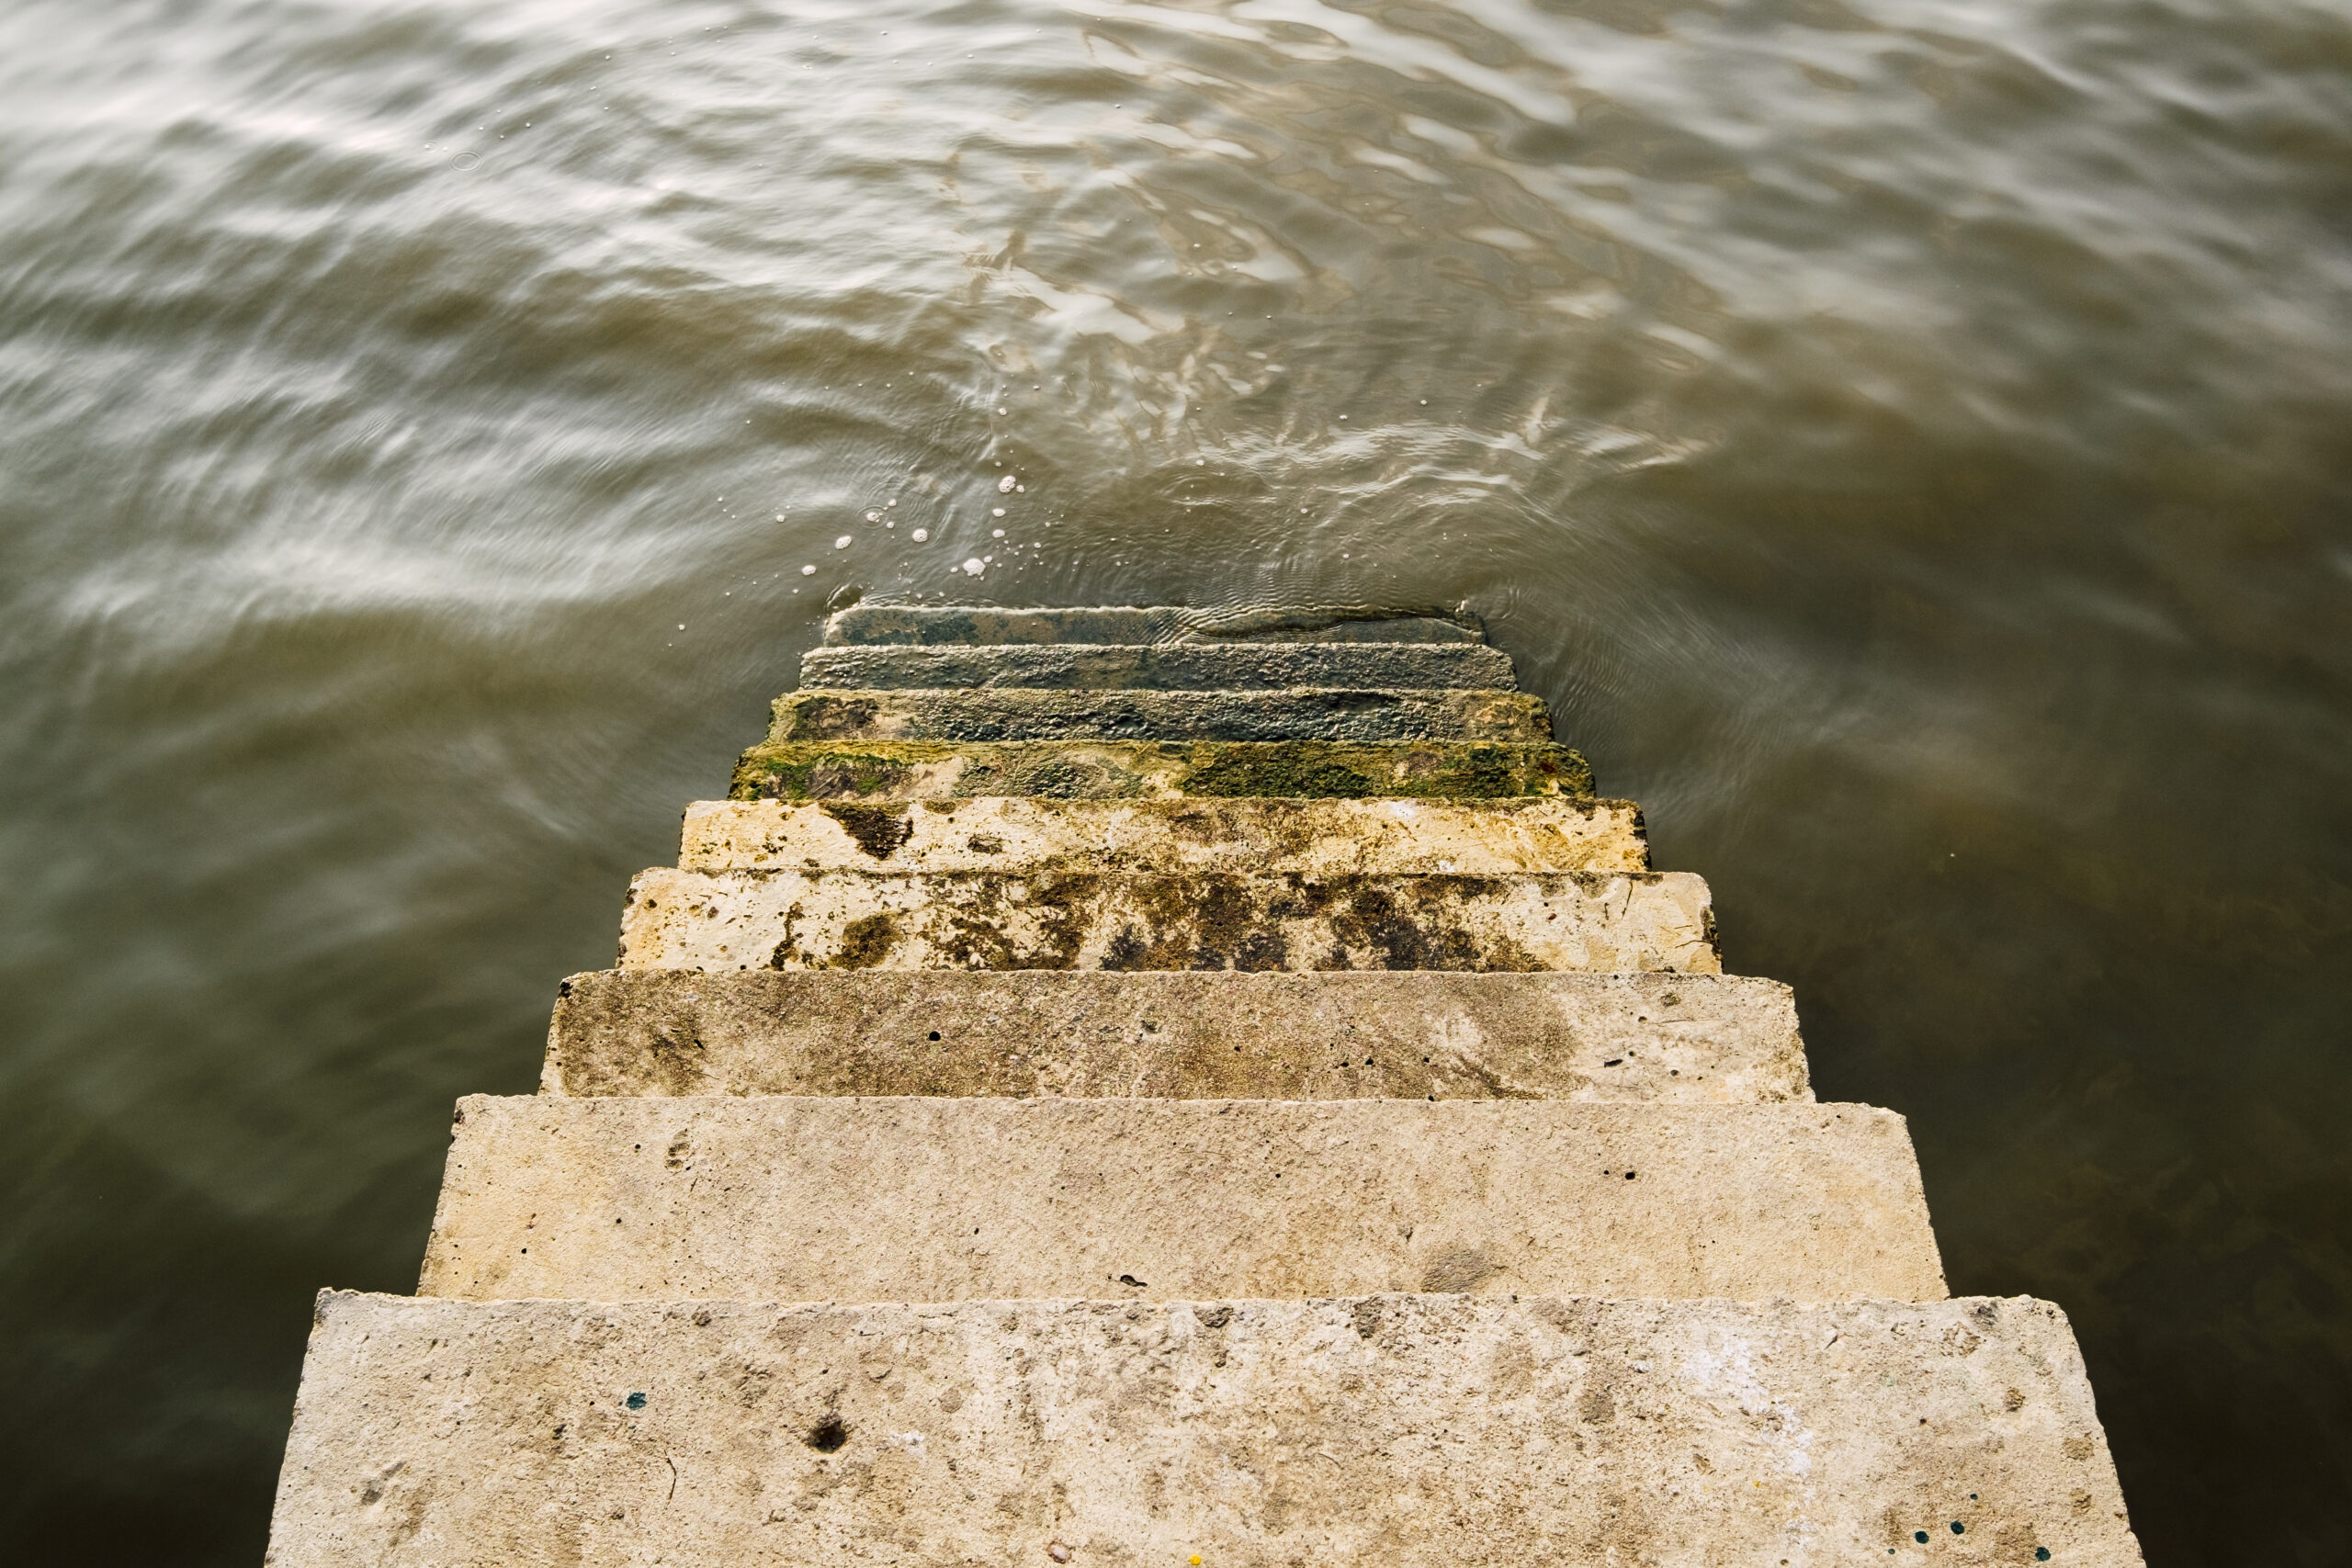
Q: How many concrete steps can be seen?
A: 9